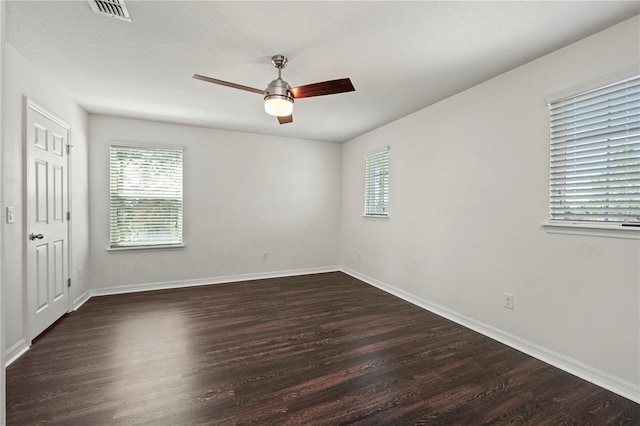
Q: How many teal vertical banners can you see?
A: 0